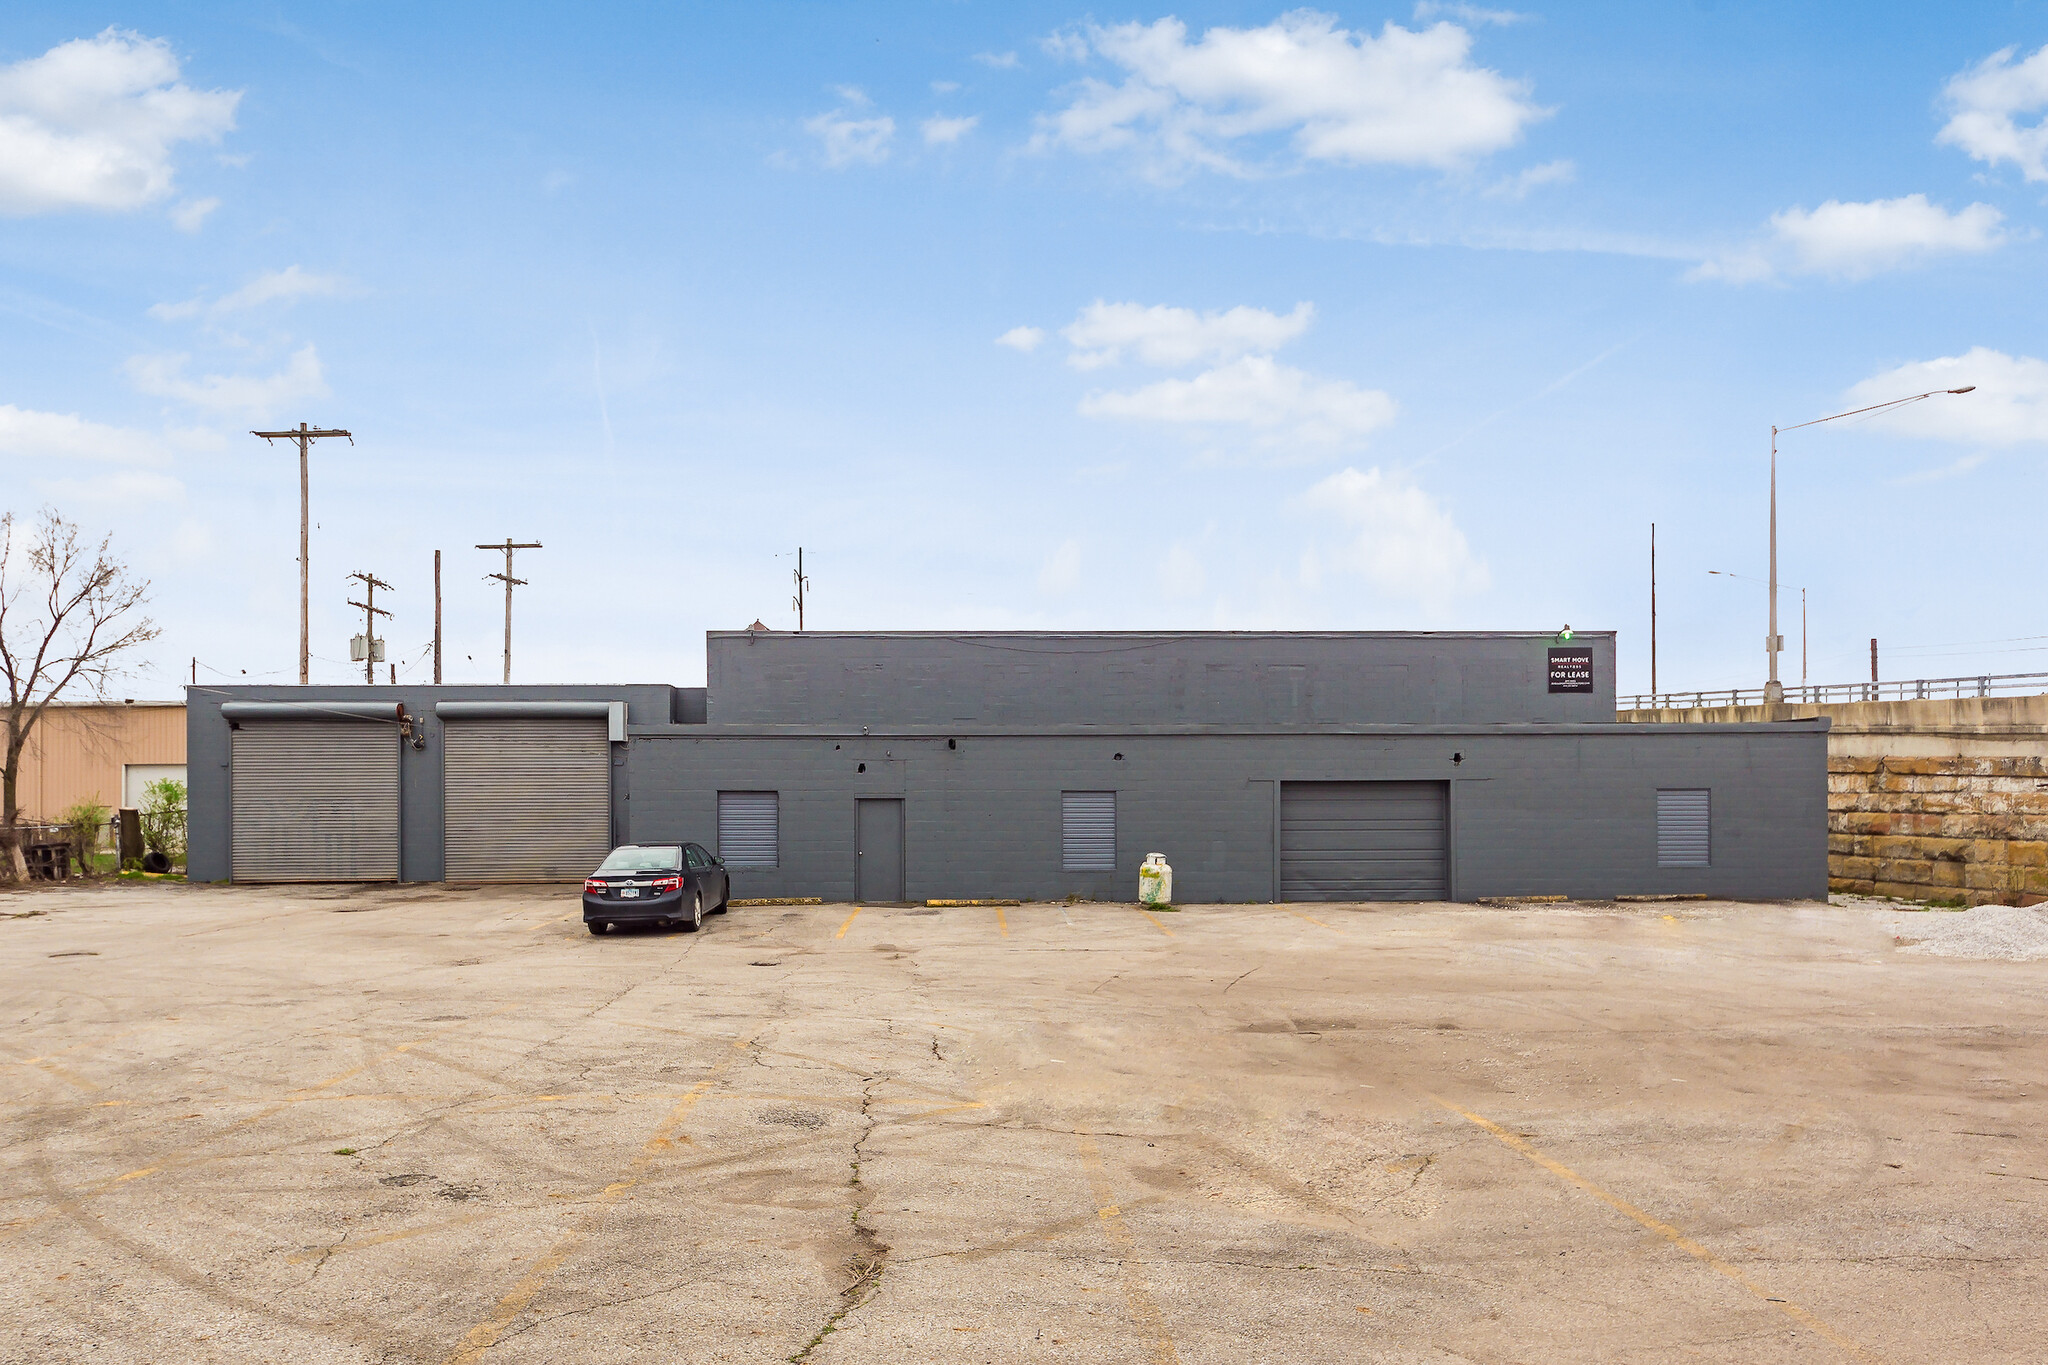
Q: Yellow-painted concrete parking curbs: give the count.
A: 4